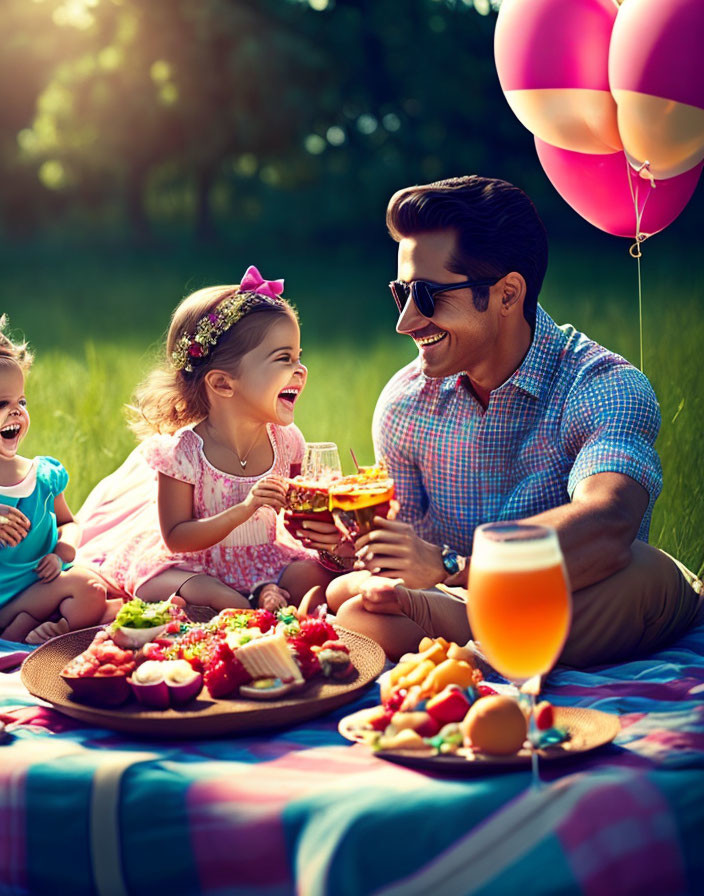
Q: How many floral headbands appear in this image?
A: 1